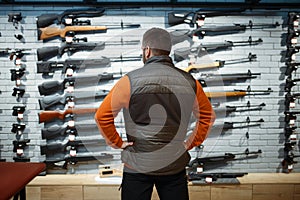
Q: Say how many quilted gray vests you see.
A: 1